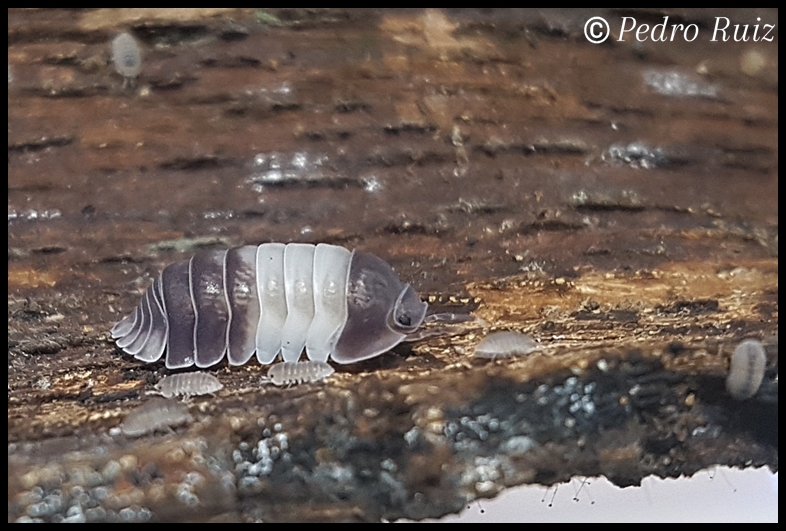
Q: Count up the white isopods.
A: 6